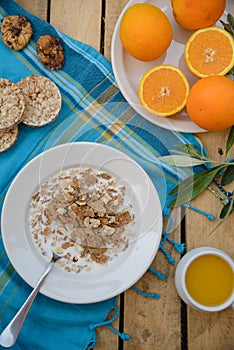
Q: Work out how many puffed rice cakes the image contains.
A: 3